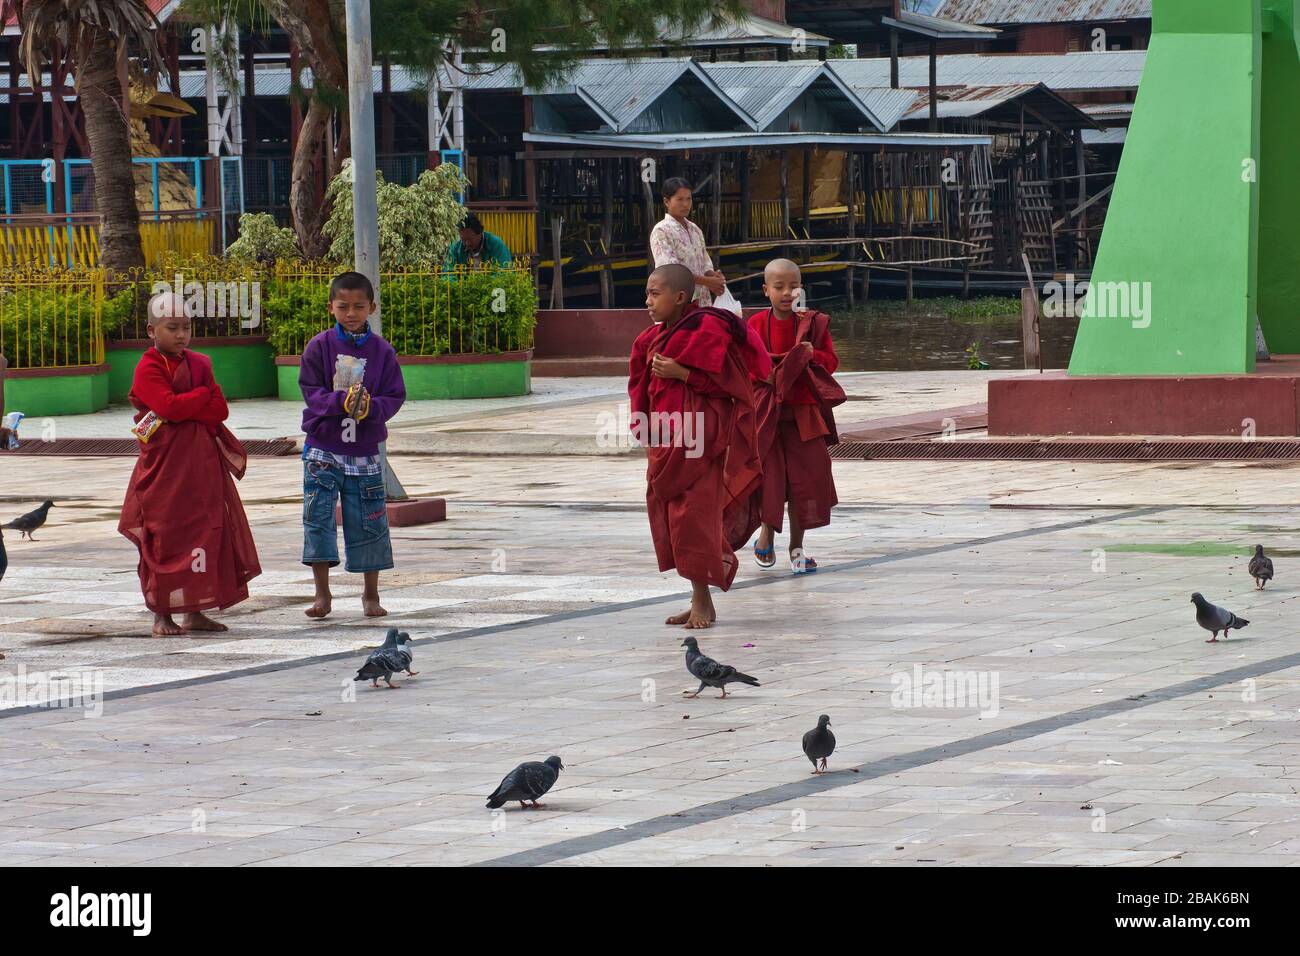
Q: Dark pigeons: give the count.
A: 8